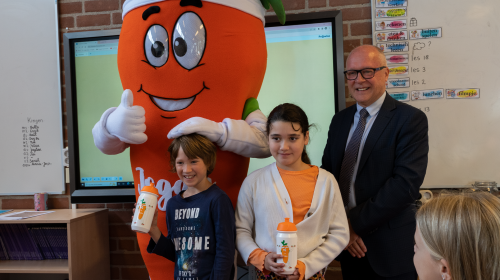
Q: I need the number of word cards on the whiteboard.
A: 12